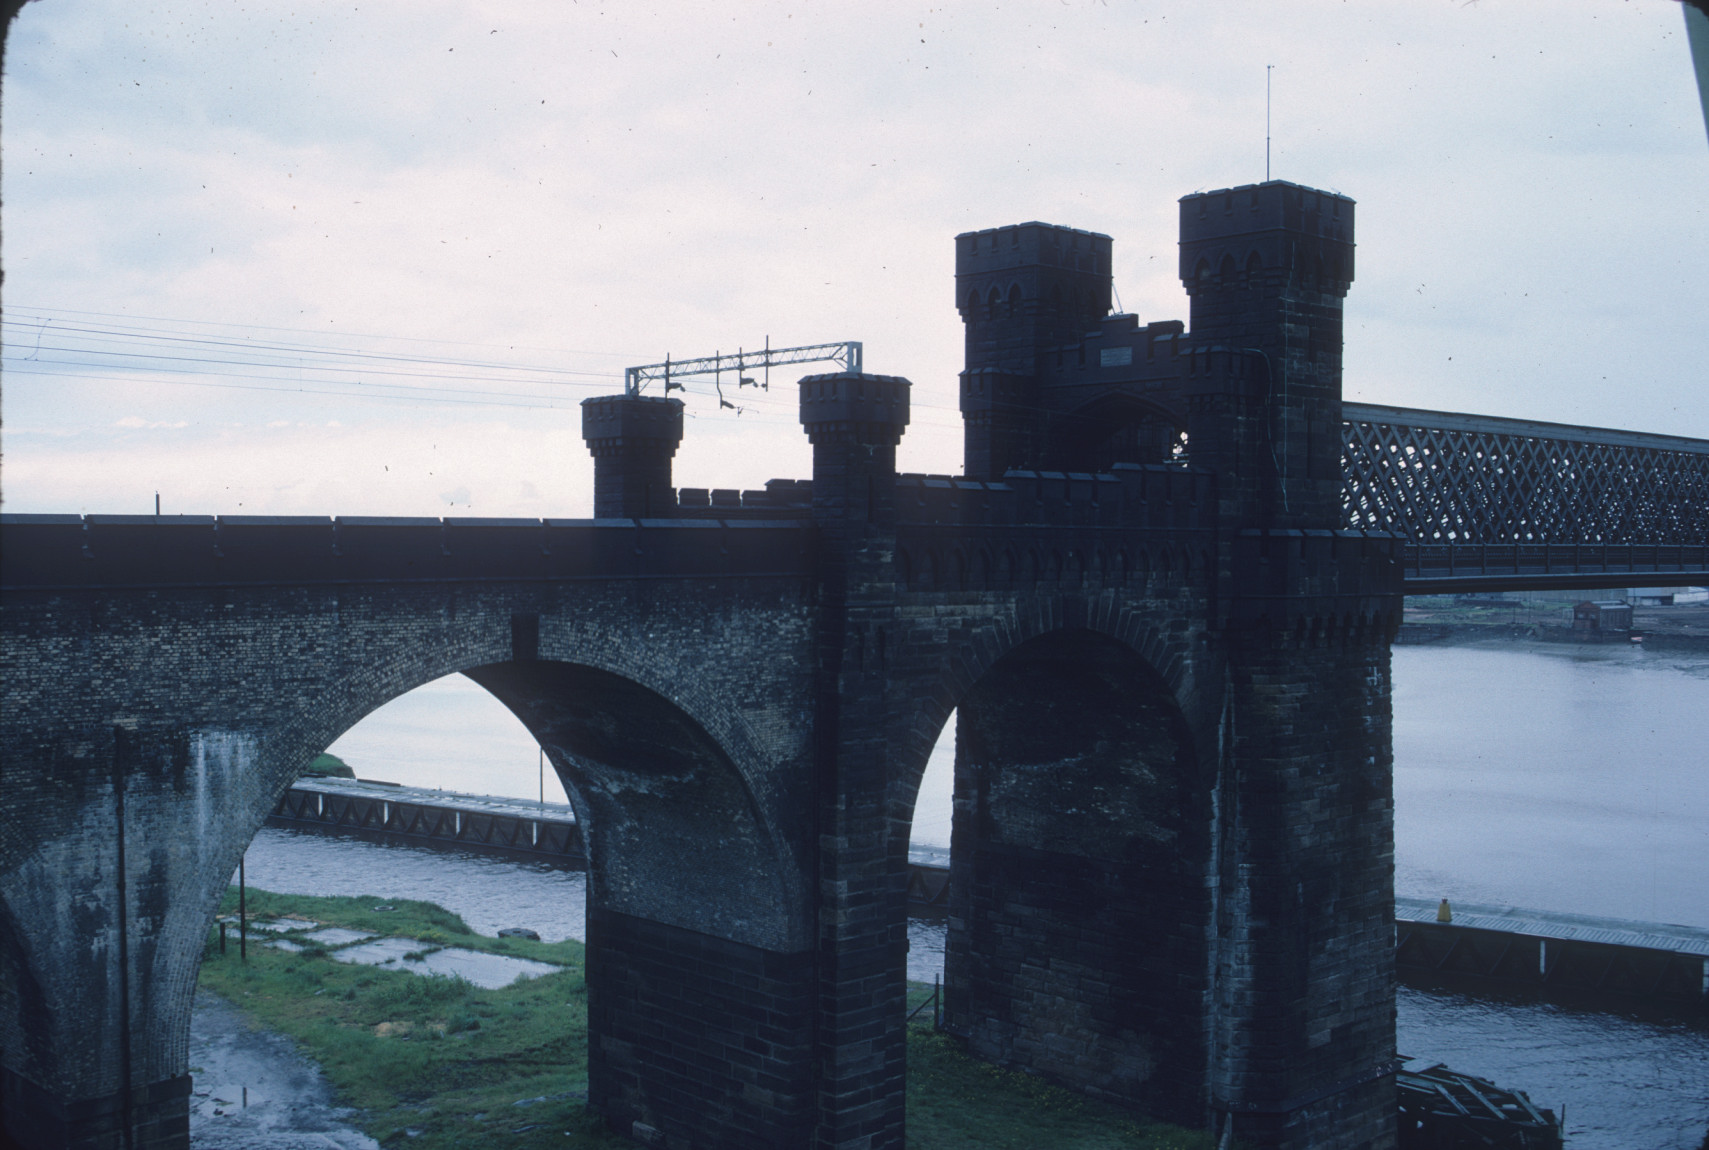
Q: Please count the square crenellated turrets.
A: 4